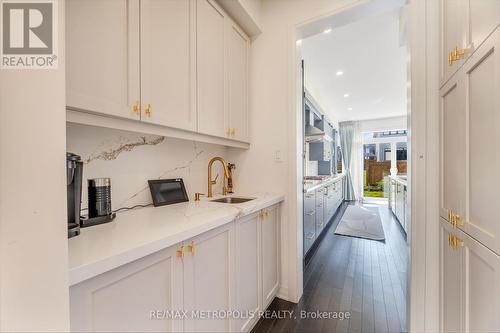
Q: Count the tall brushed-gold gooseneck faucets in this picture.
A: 1